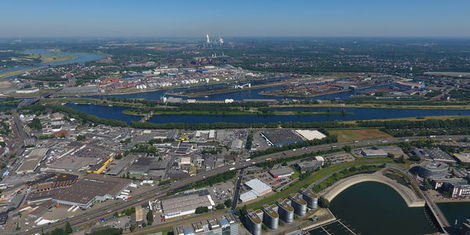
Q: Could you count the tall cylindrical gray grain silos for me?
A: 5